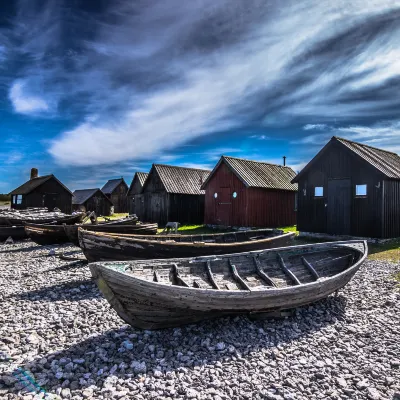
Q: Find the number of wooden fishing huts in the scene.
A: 7